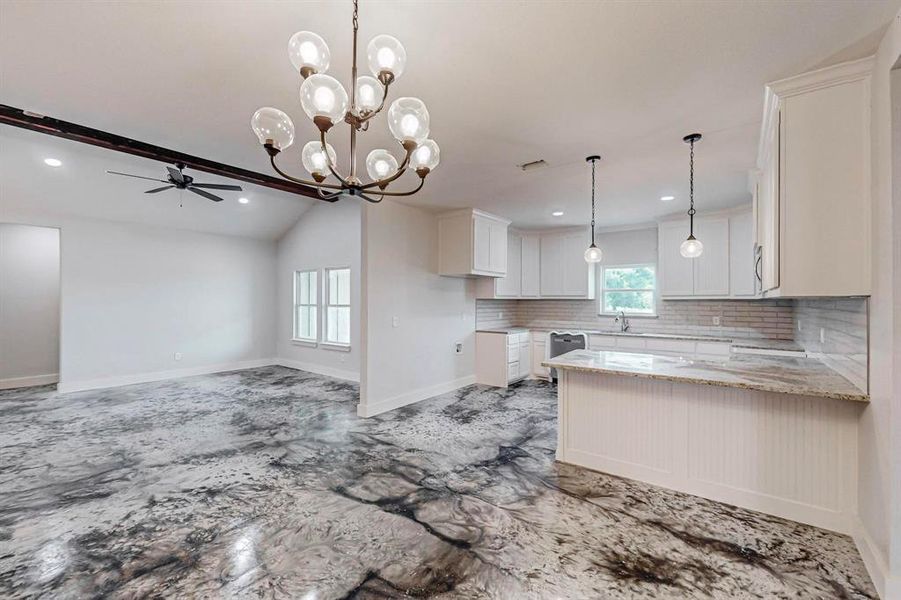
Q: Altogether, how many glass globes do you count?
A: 11